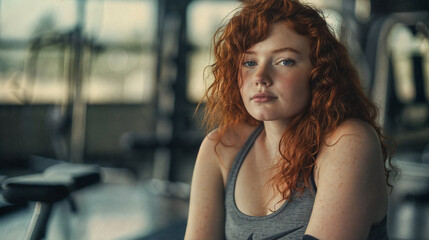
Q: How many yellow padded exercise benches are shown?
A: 0